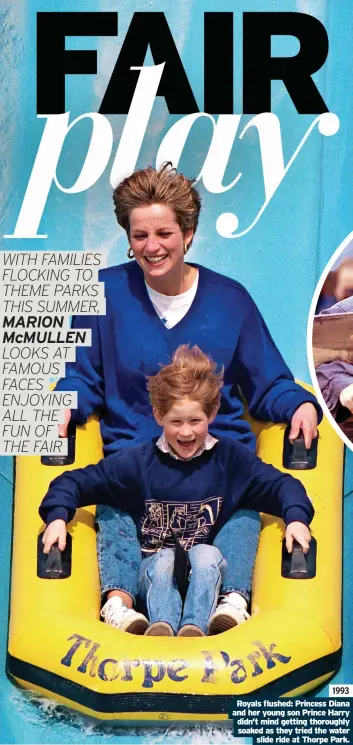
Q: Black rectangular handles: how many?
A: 4